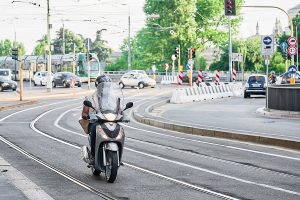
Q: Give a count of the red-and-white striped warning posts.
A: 4